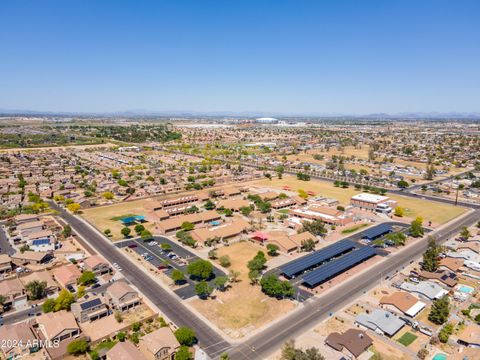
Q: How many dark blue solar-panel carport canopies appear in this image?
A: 3